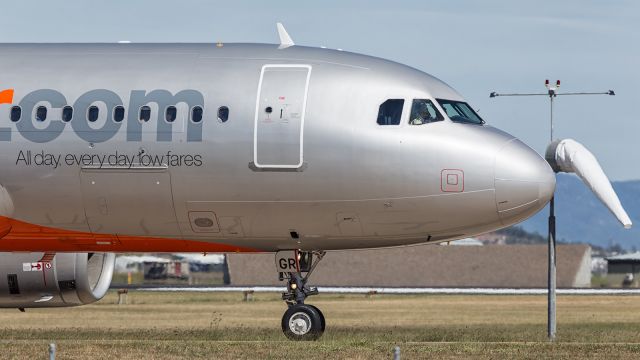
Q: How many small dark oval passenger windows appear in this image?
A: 9